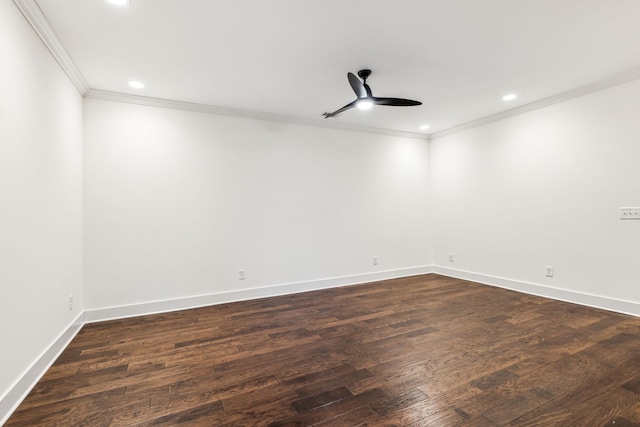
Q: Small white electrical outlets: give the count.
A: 5